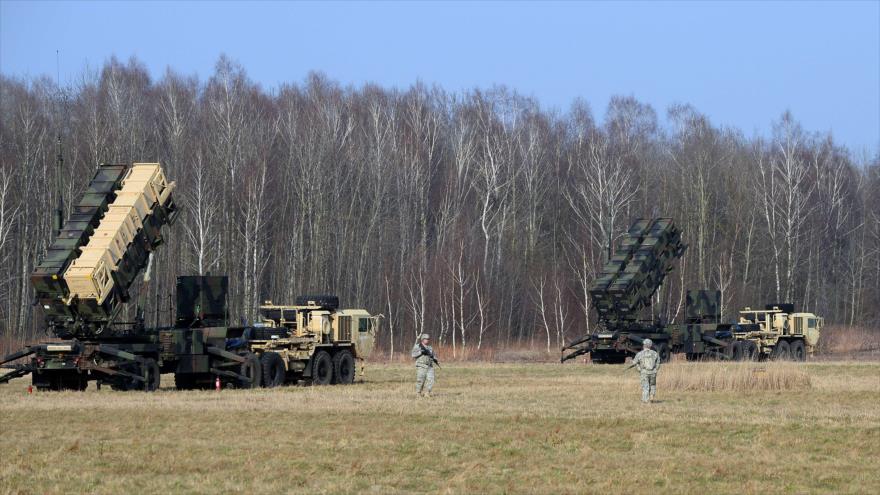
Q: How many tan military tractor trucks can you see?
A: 2